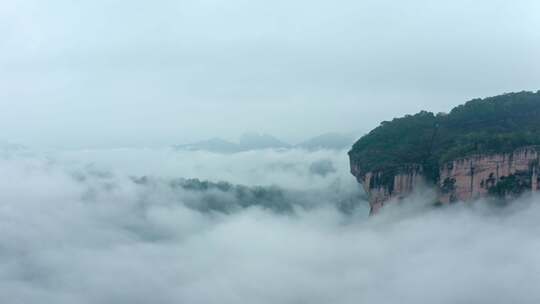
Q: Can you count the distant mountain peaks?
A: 3